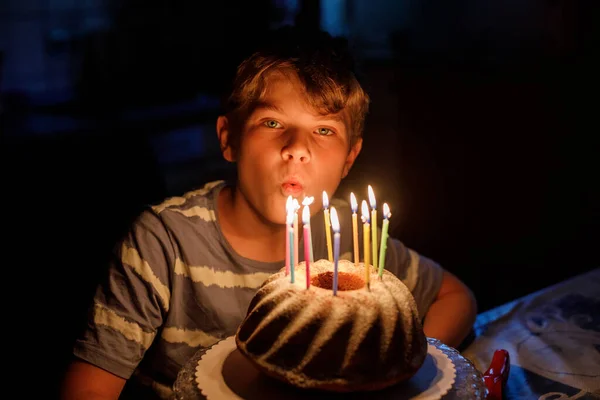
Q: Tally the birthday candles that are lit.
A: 11